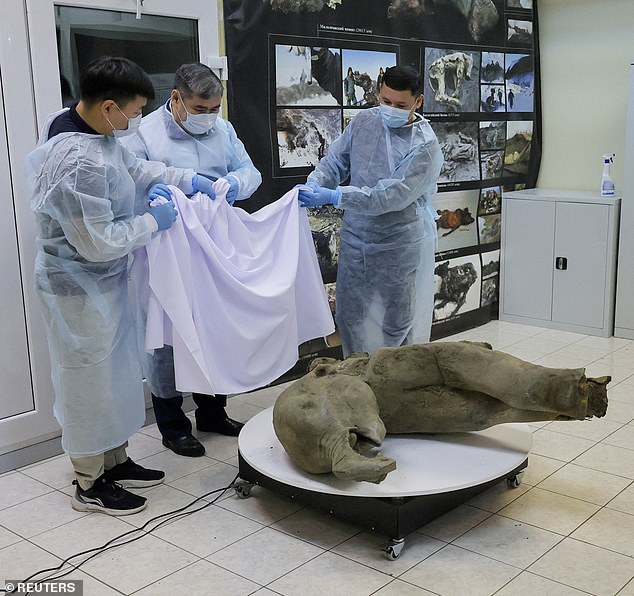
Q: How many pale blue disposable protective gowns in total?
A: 3